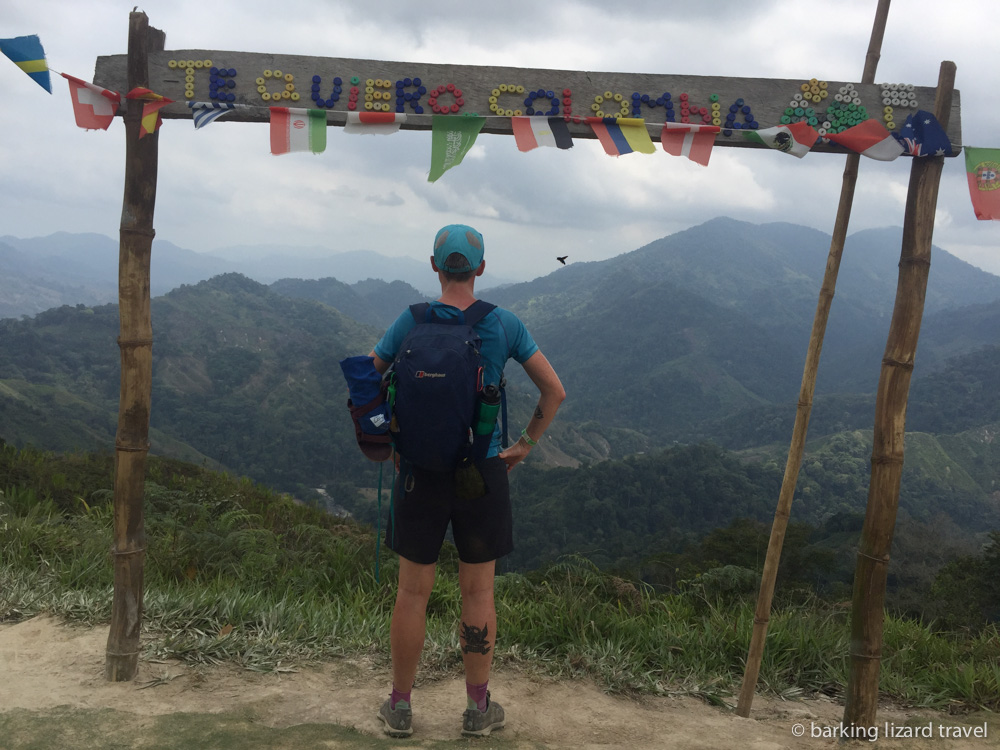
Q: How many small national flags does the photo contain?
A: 14